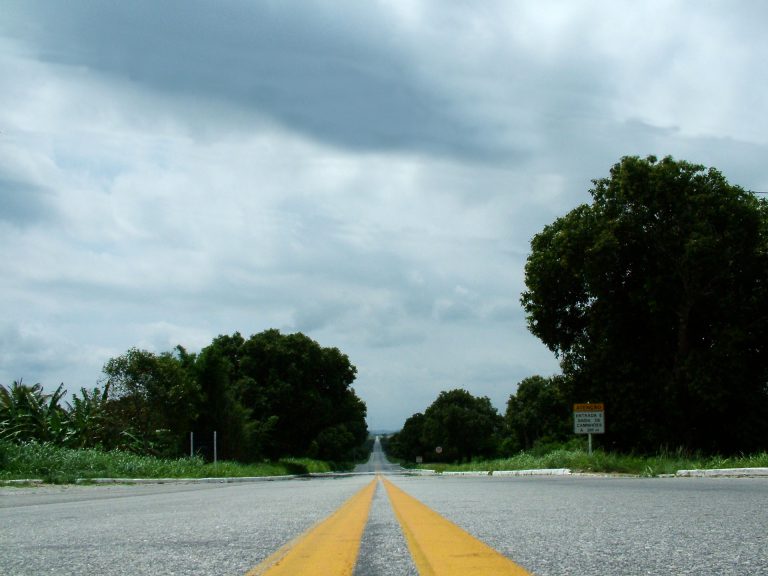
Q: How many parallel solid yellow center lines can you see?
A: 2